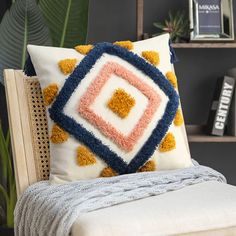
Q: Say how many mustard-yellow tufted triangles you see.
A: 12